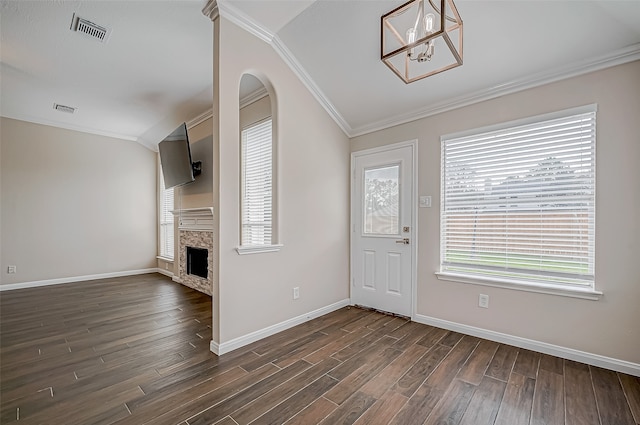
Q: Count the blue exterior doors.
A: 0